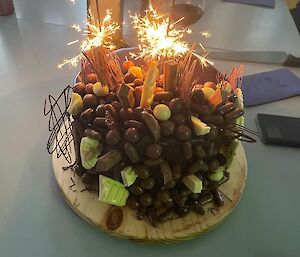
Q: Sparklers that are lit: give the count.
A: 2